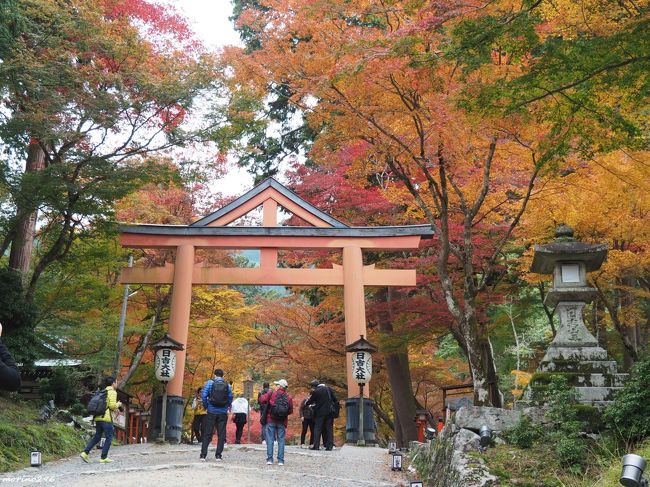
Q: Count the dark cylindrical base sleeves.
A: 2